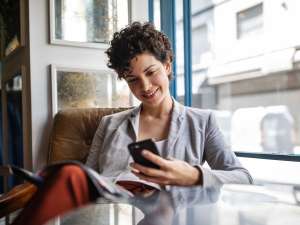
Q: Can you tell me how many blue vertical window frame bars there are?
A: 3